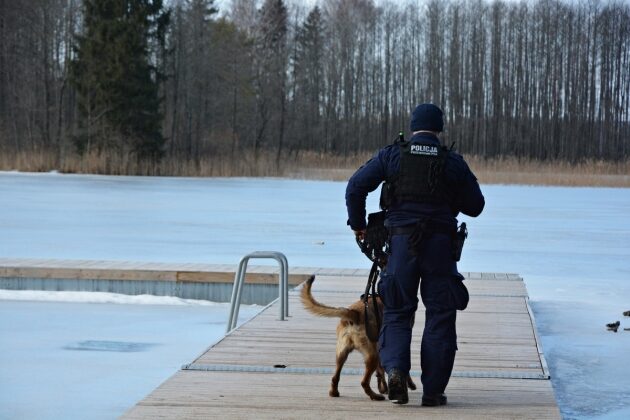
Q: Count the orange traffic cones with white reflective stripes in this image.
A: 0